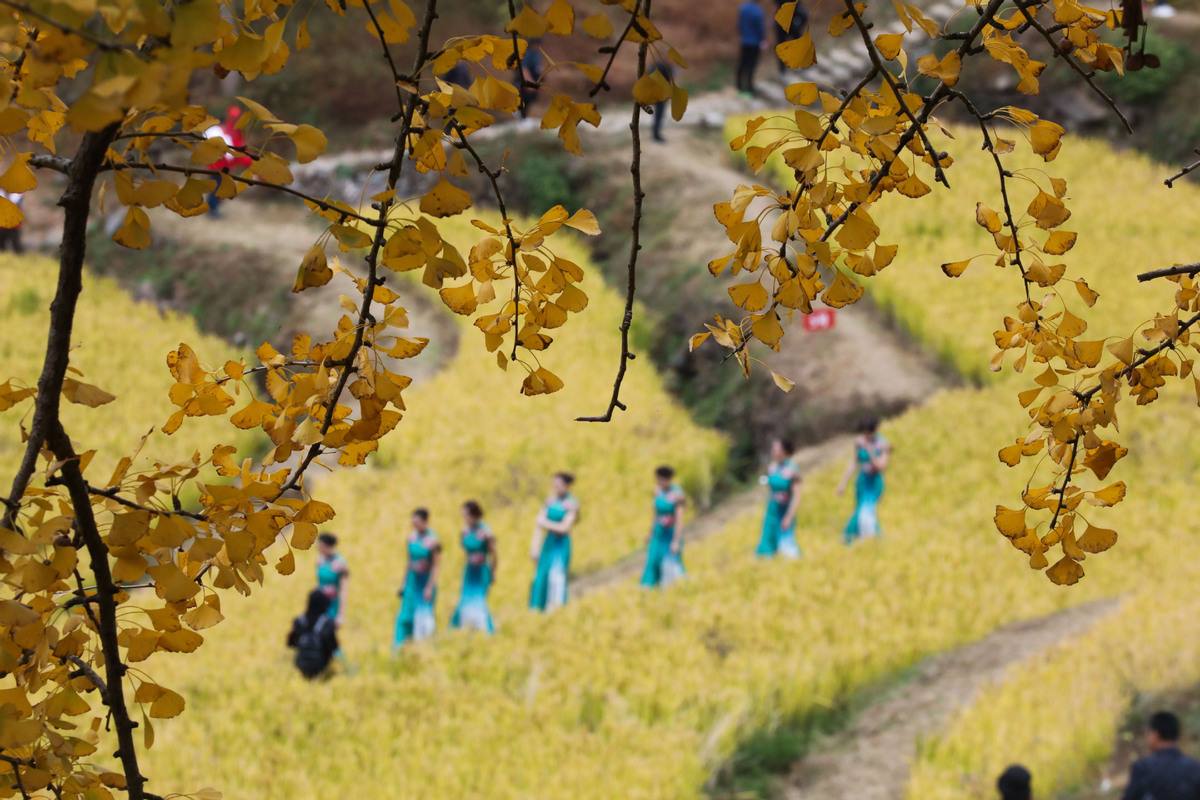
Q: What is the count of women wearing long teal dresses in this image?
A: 7